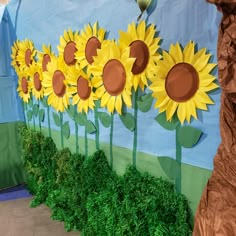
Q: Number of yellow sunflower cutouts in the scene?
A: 12